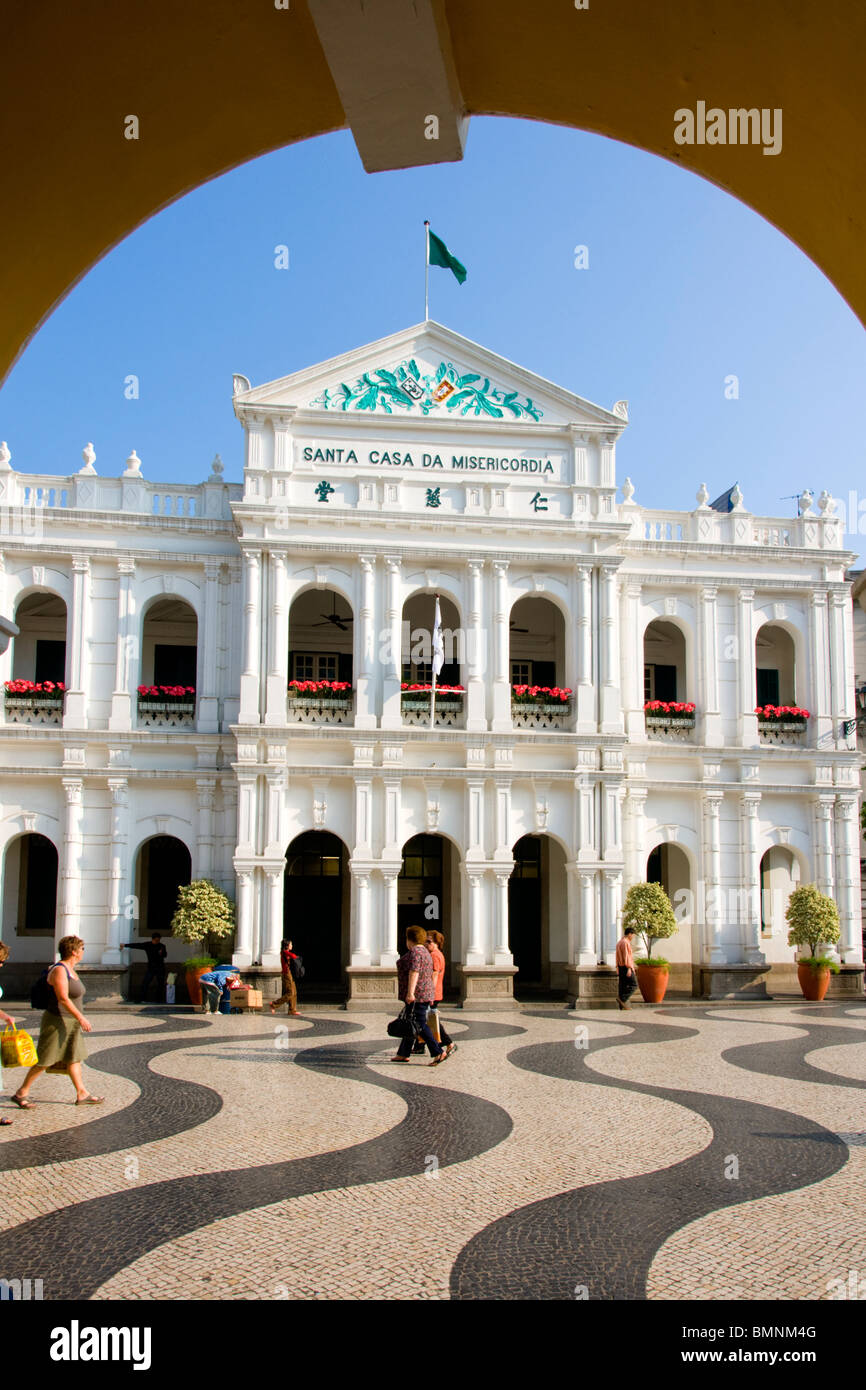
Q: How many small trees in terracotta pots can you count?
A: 3